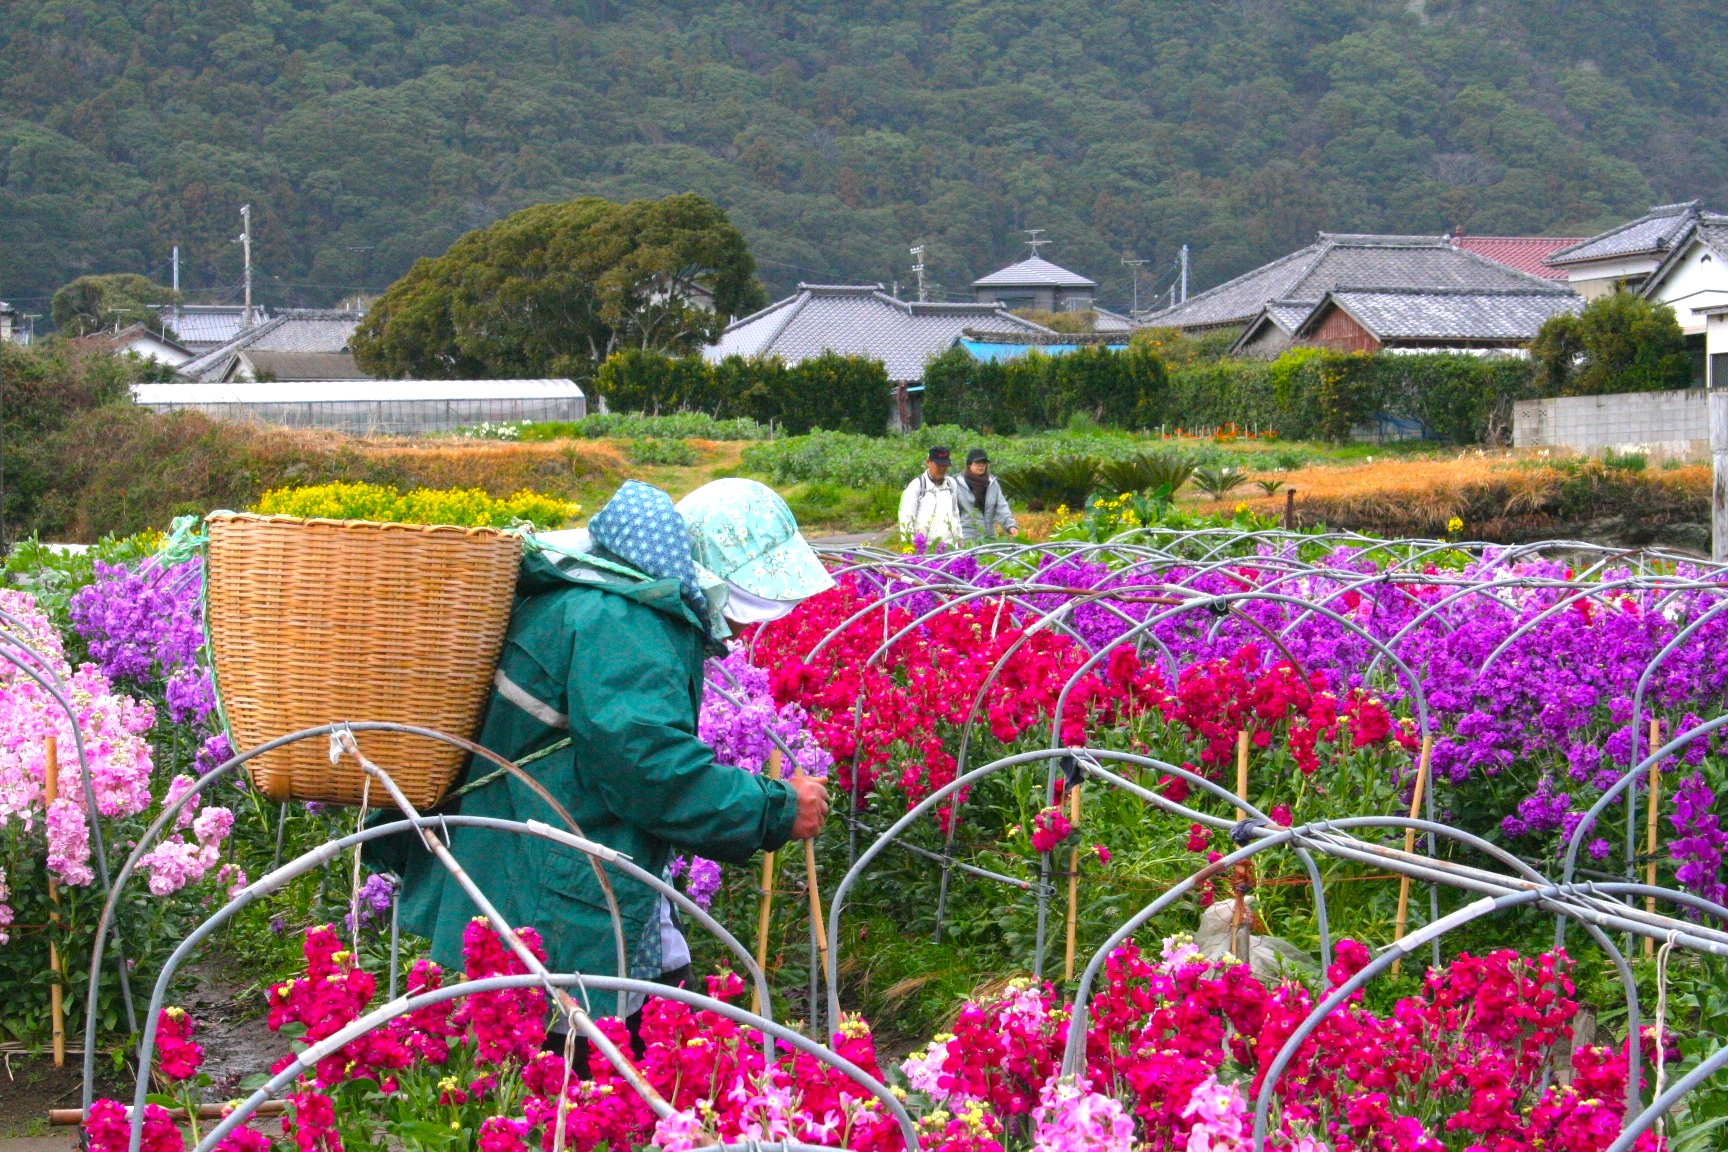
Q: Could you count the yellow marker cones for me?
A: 0